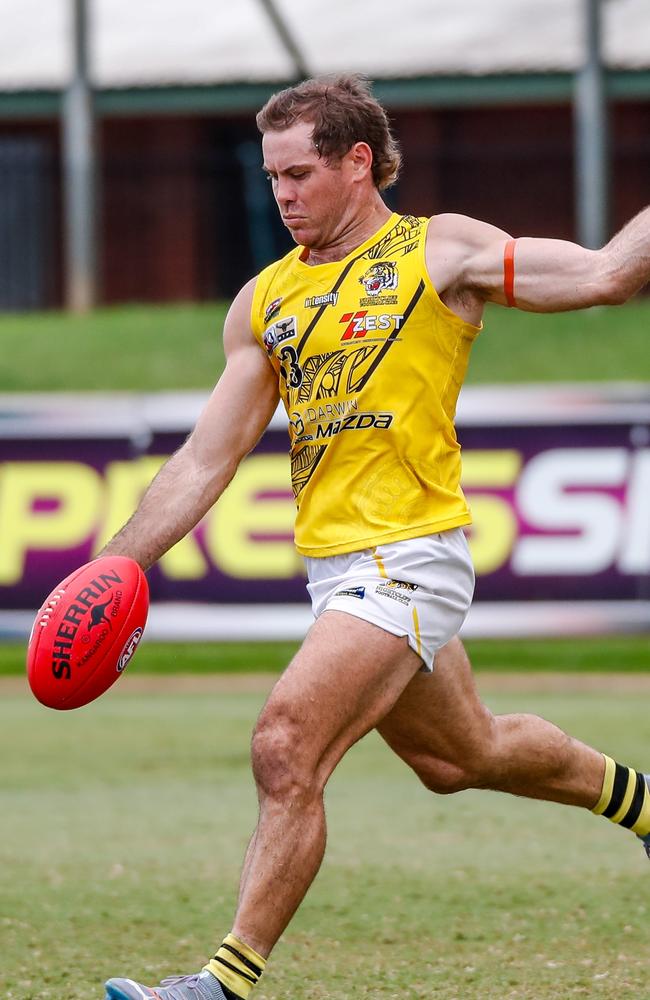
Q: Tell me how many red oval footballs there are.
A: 1